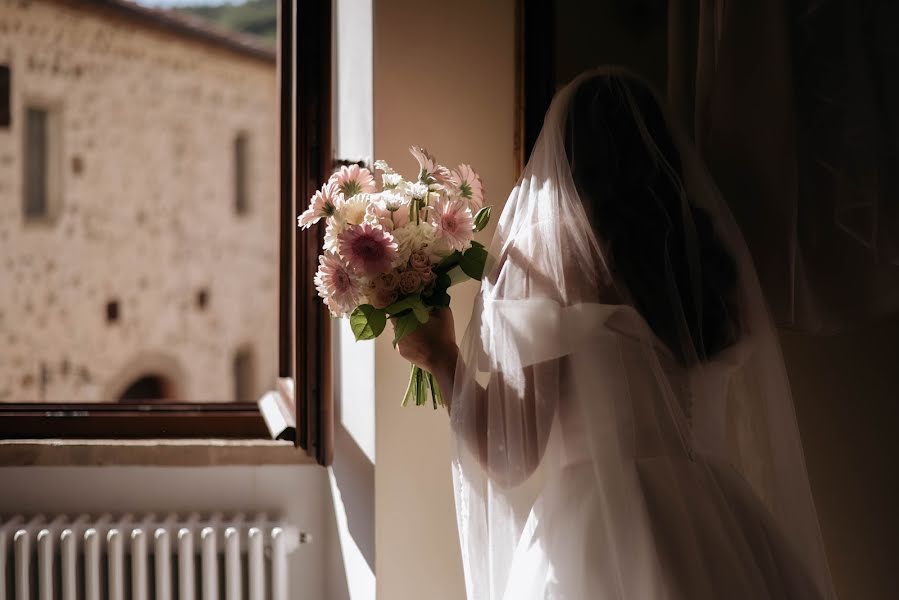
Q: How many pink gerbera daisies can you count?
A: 7